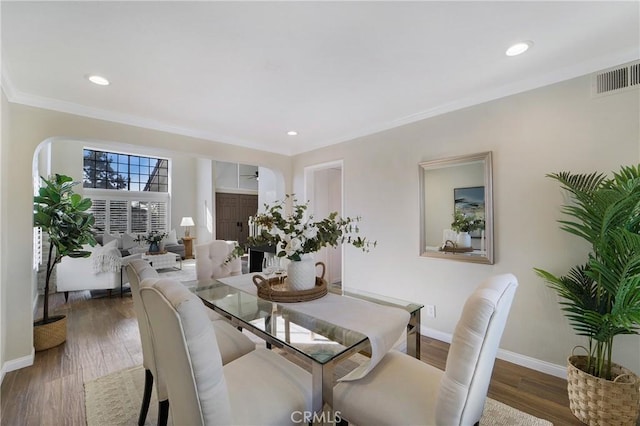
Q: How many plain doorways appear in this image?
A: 1